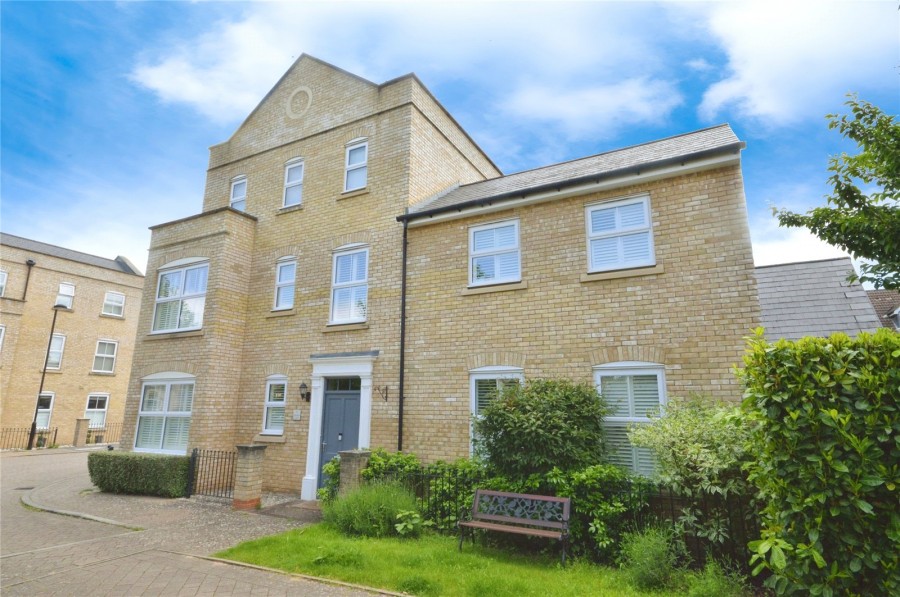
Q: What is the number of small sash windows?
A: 5